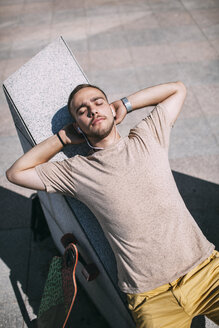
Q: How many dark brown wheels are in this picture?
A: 2